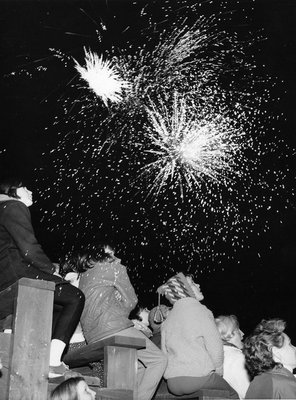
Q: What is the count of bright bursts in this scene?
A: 2